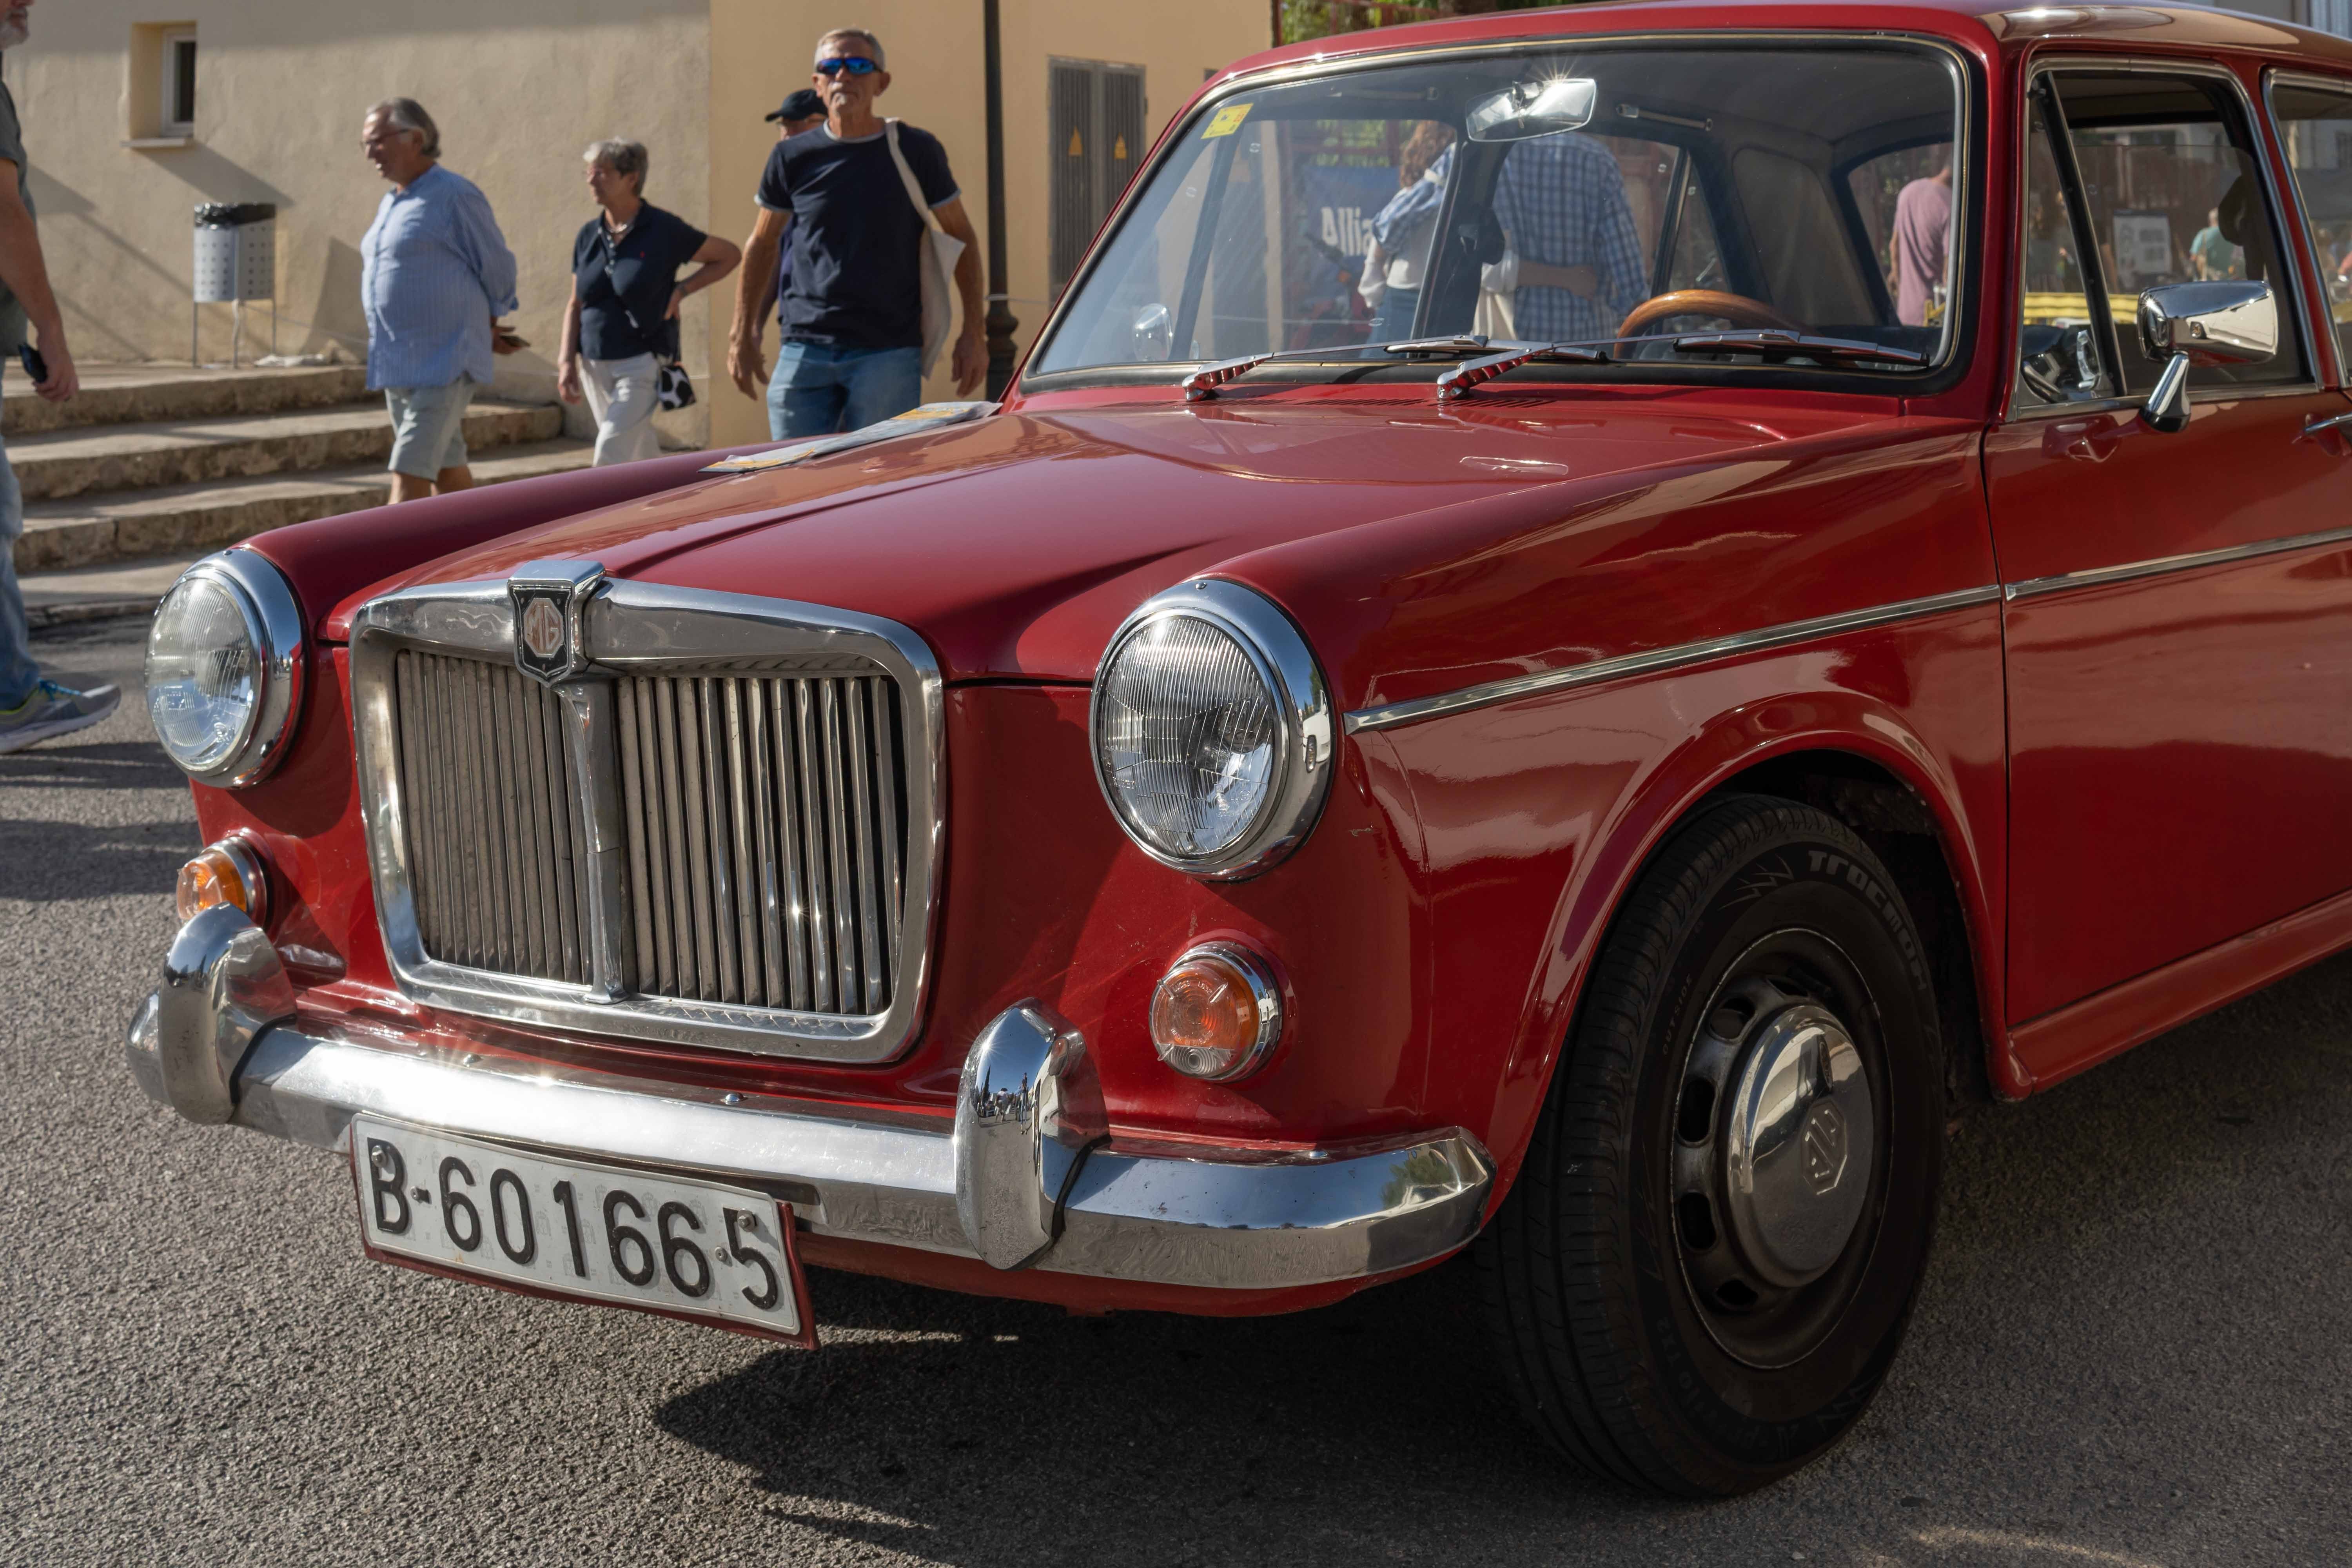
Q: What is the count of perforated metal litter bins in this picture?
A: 1